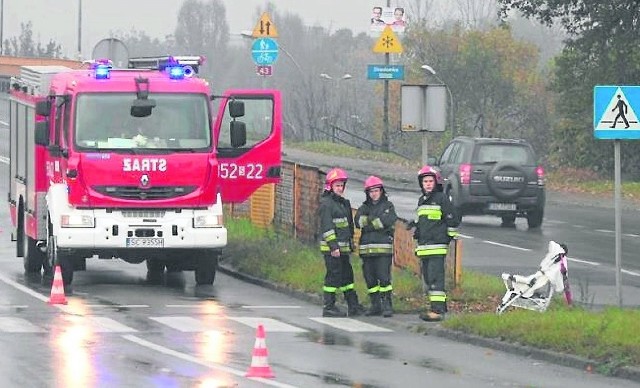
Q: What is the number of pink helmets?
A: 3